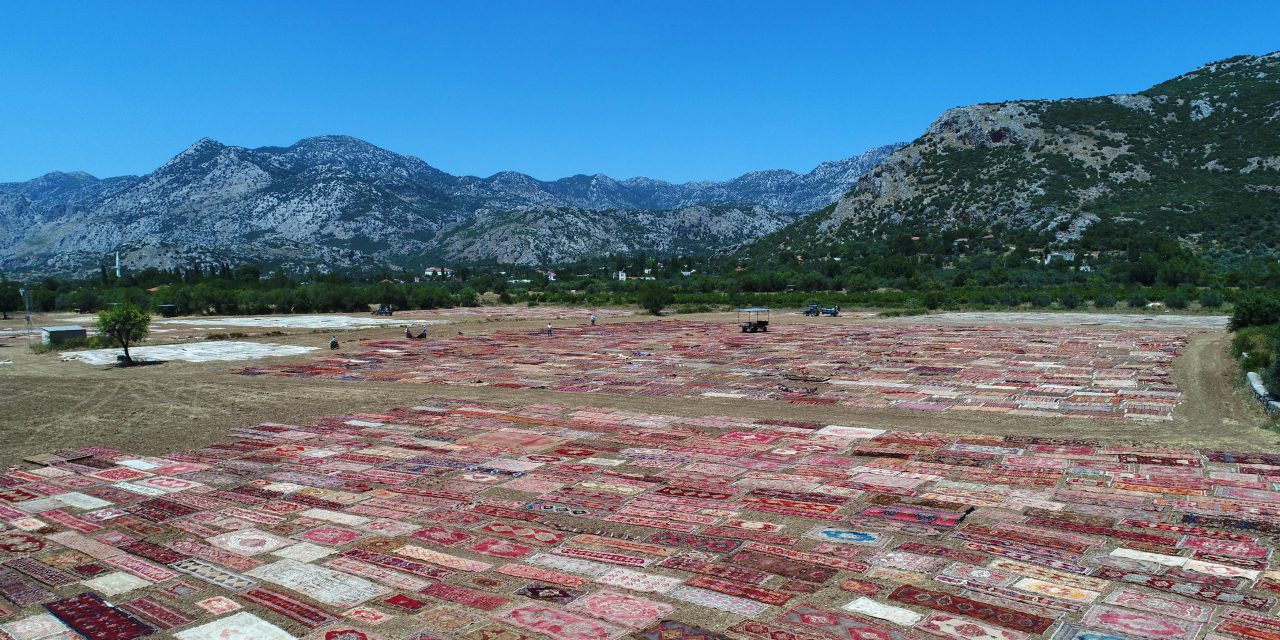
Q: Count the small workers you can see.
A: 5